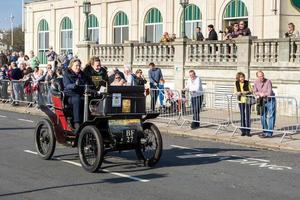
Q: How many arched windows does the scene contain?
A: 7